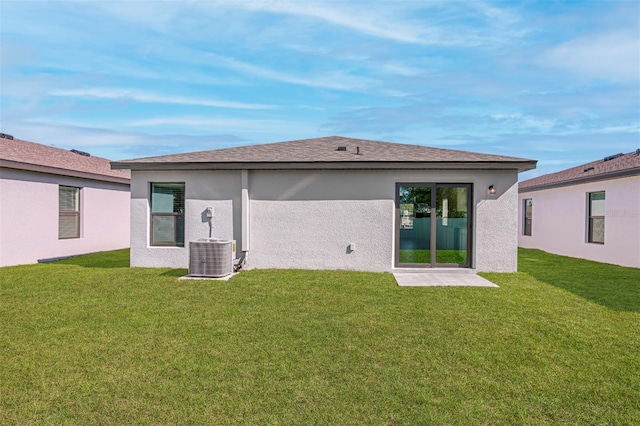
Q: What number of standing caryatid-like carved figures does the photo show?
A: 0